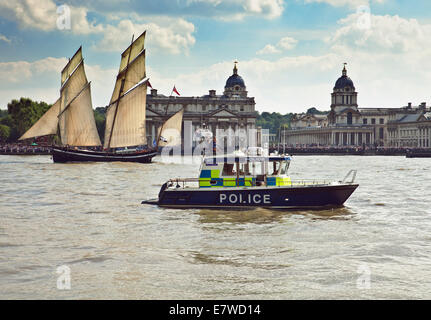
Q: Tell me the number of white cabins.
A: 1